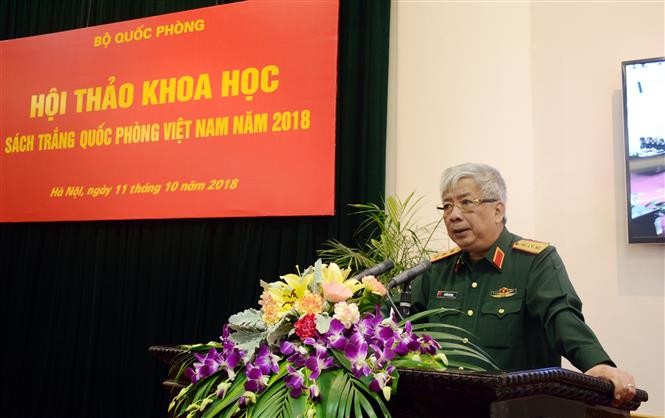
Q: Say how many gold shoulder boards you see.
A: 2